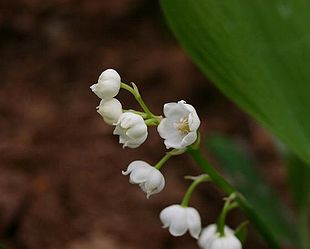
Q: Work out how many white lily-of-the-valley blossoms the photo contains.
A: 7